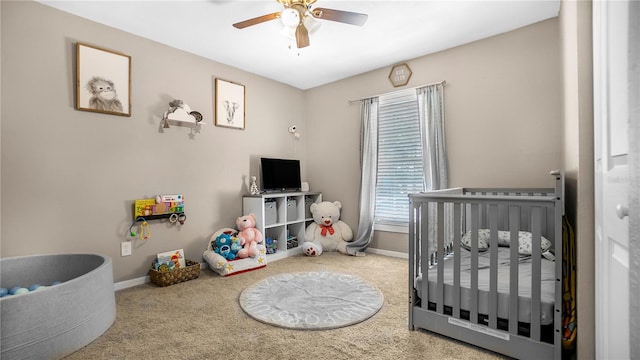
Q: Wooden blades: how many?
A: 3